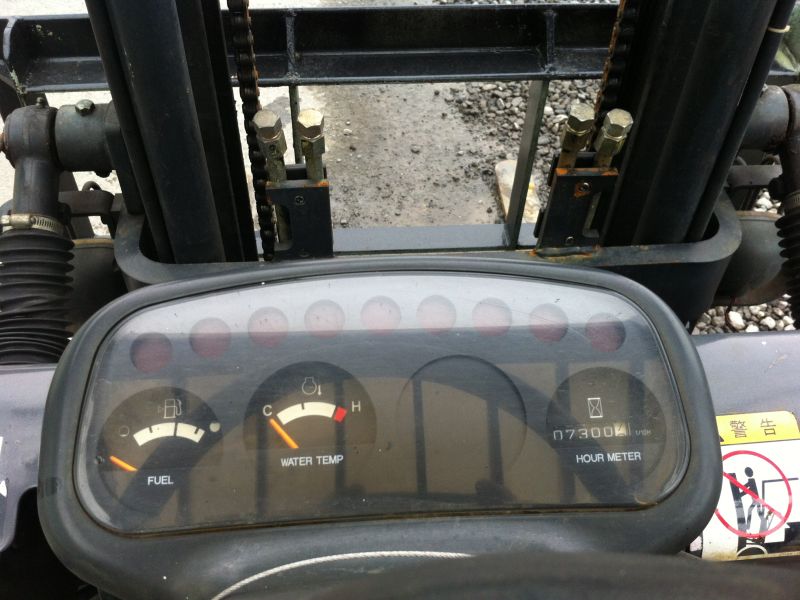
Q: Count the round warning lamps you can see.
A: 9